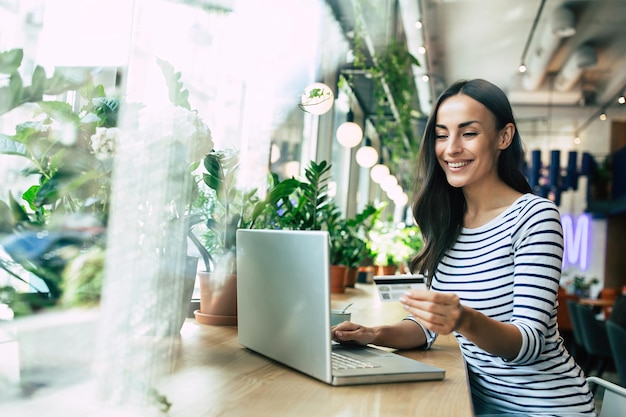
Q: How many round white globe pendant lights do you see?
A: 7